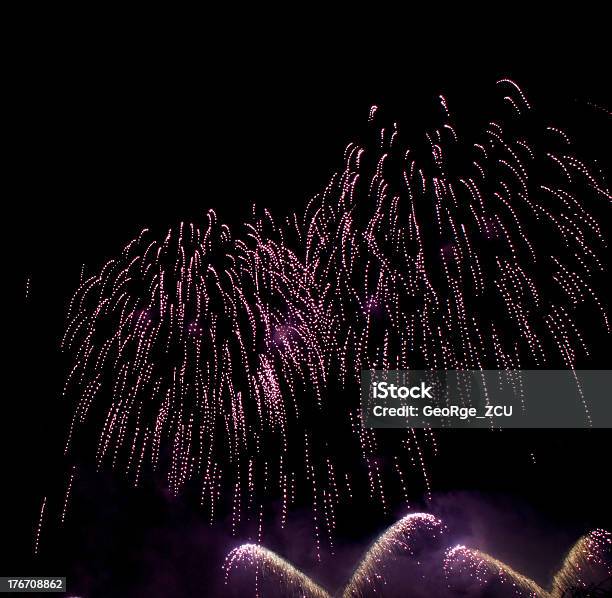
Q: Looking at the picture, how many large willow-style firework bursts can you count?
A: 2